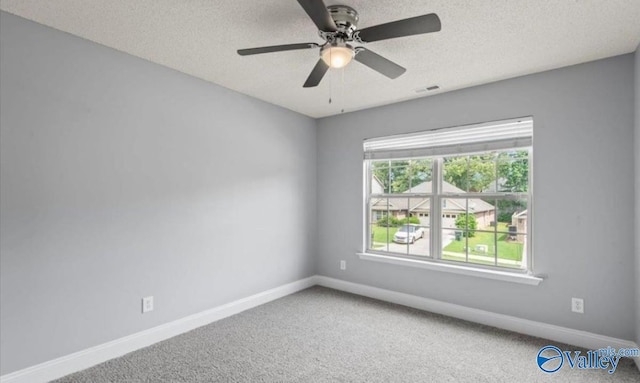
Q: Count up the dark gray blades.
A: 5